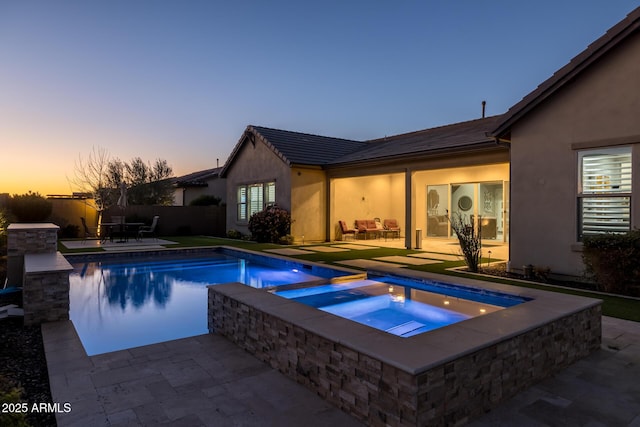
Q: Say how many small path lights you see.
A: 2